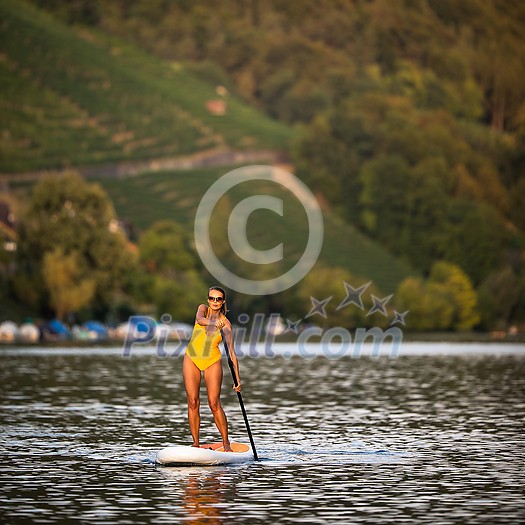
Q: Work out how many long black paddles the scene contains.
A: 1